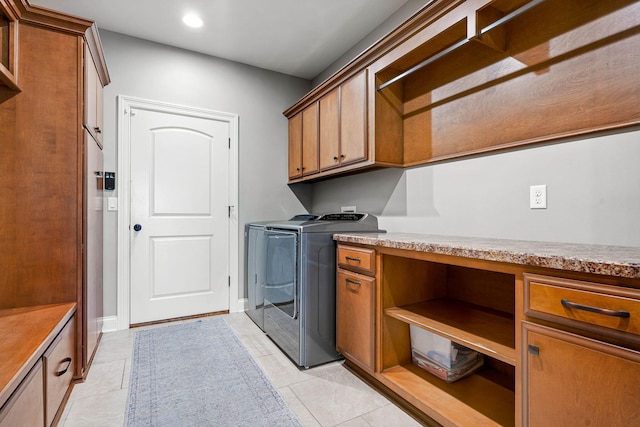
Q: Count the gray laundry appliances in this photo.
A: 2